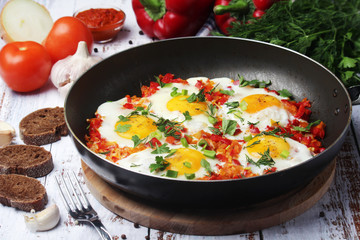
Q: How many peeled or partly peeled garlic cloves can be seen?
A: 2